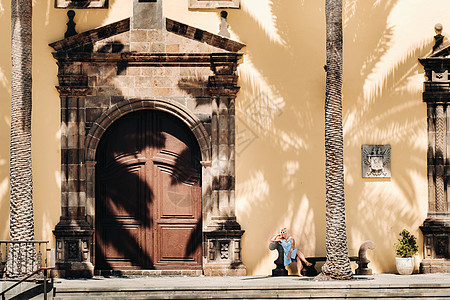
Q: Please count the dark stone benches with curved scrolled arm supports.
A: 1